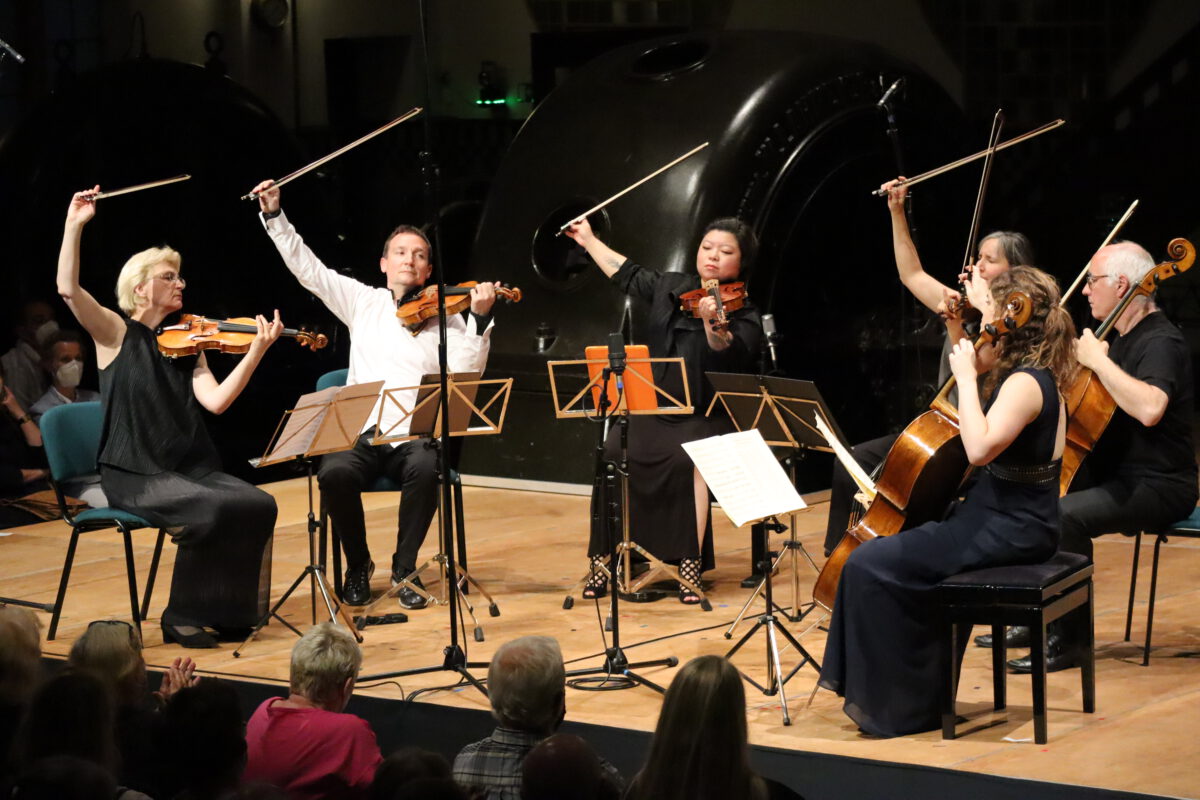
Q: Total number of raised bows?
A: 6